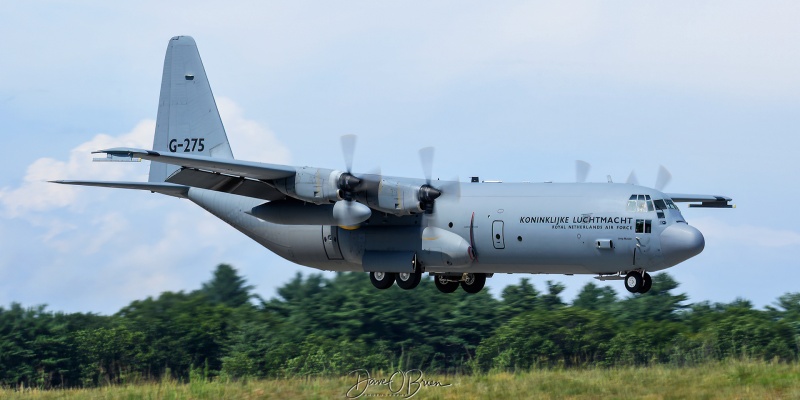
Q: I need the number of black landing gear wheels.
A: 6